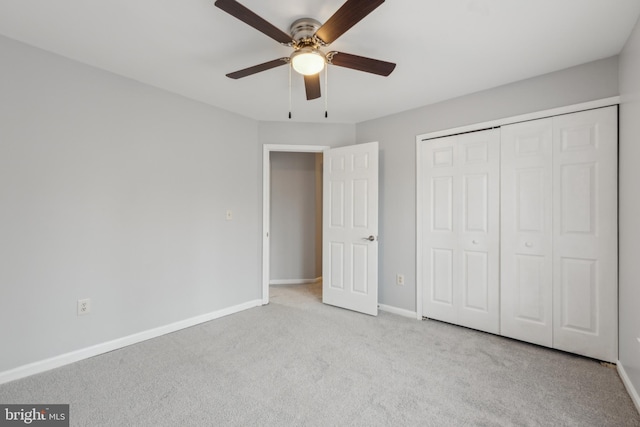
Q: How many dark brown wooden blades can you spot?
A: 5